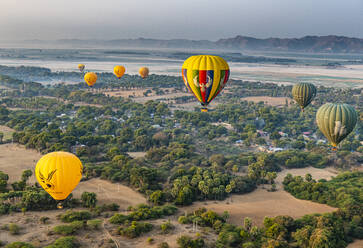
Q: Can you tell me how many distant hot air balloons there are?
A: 4